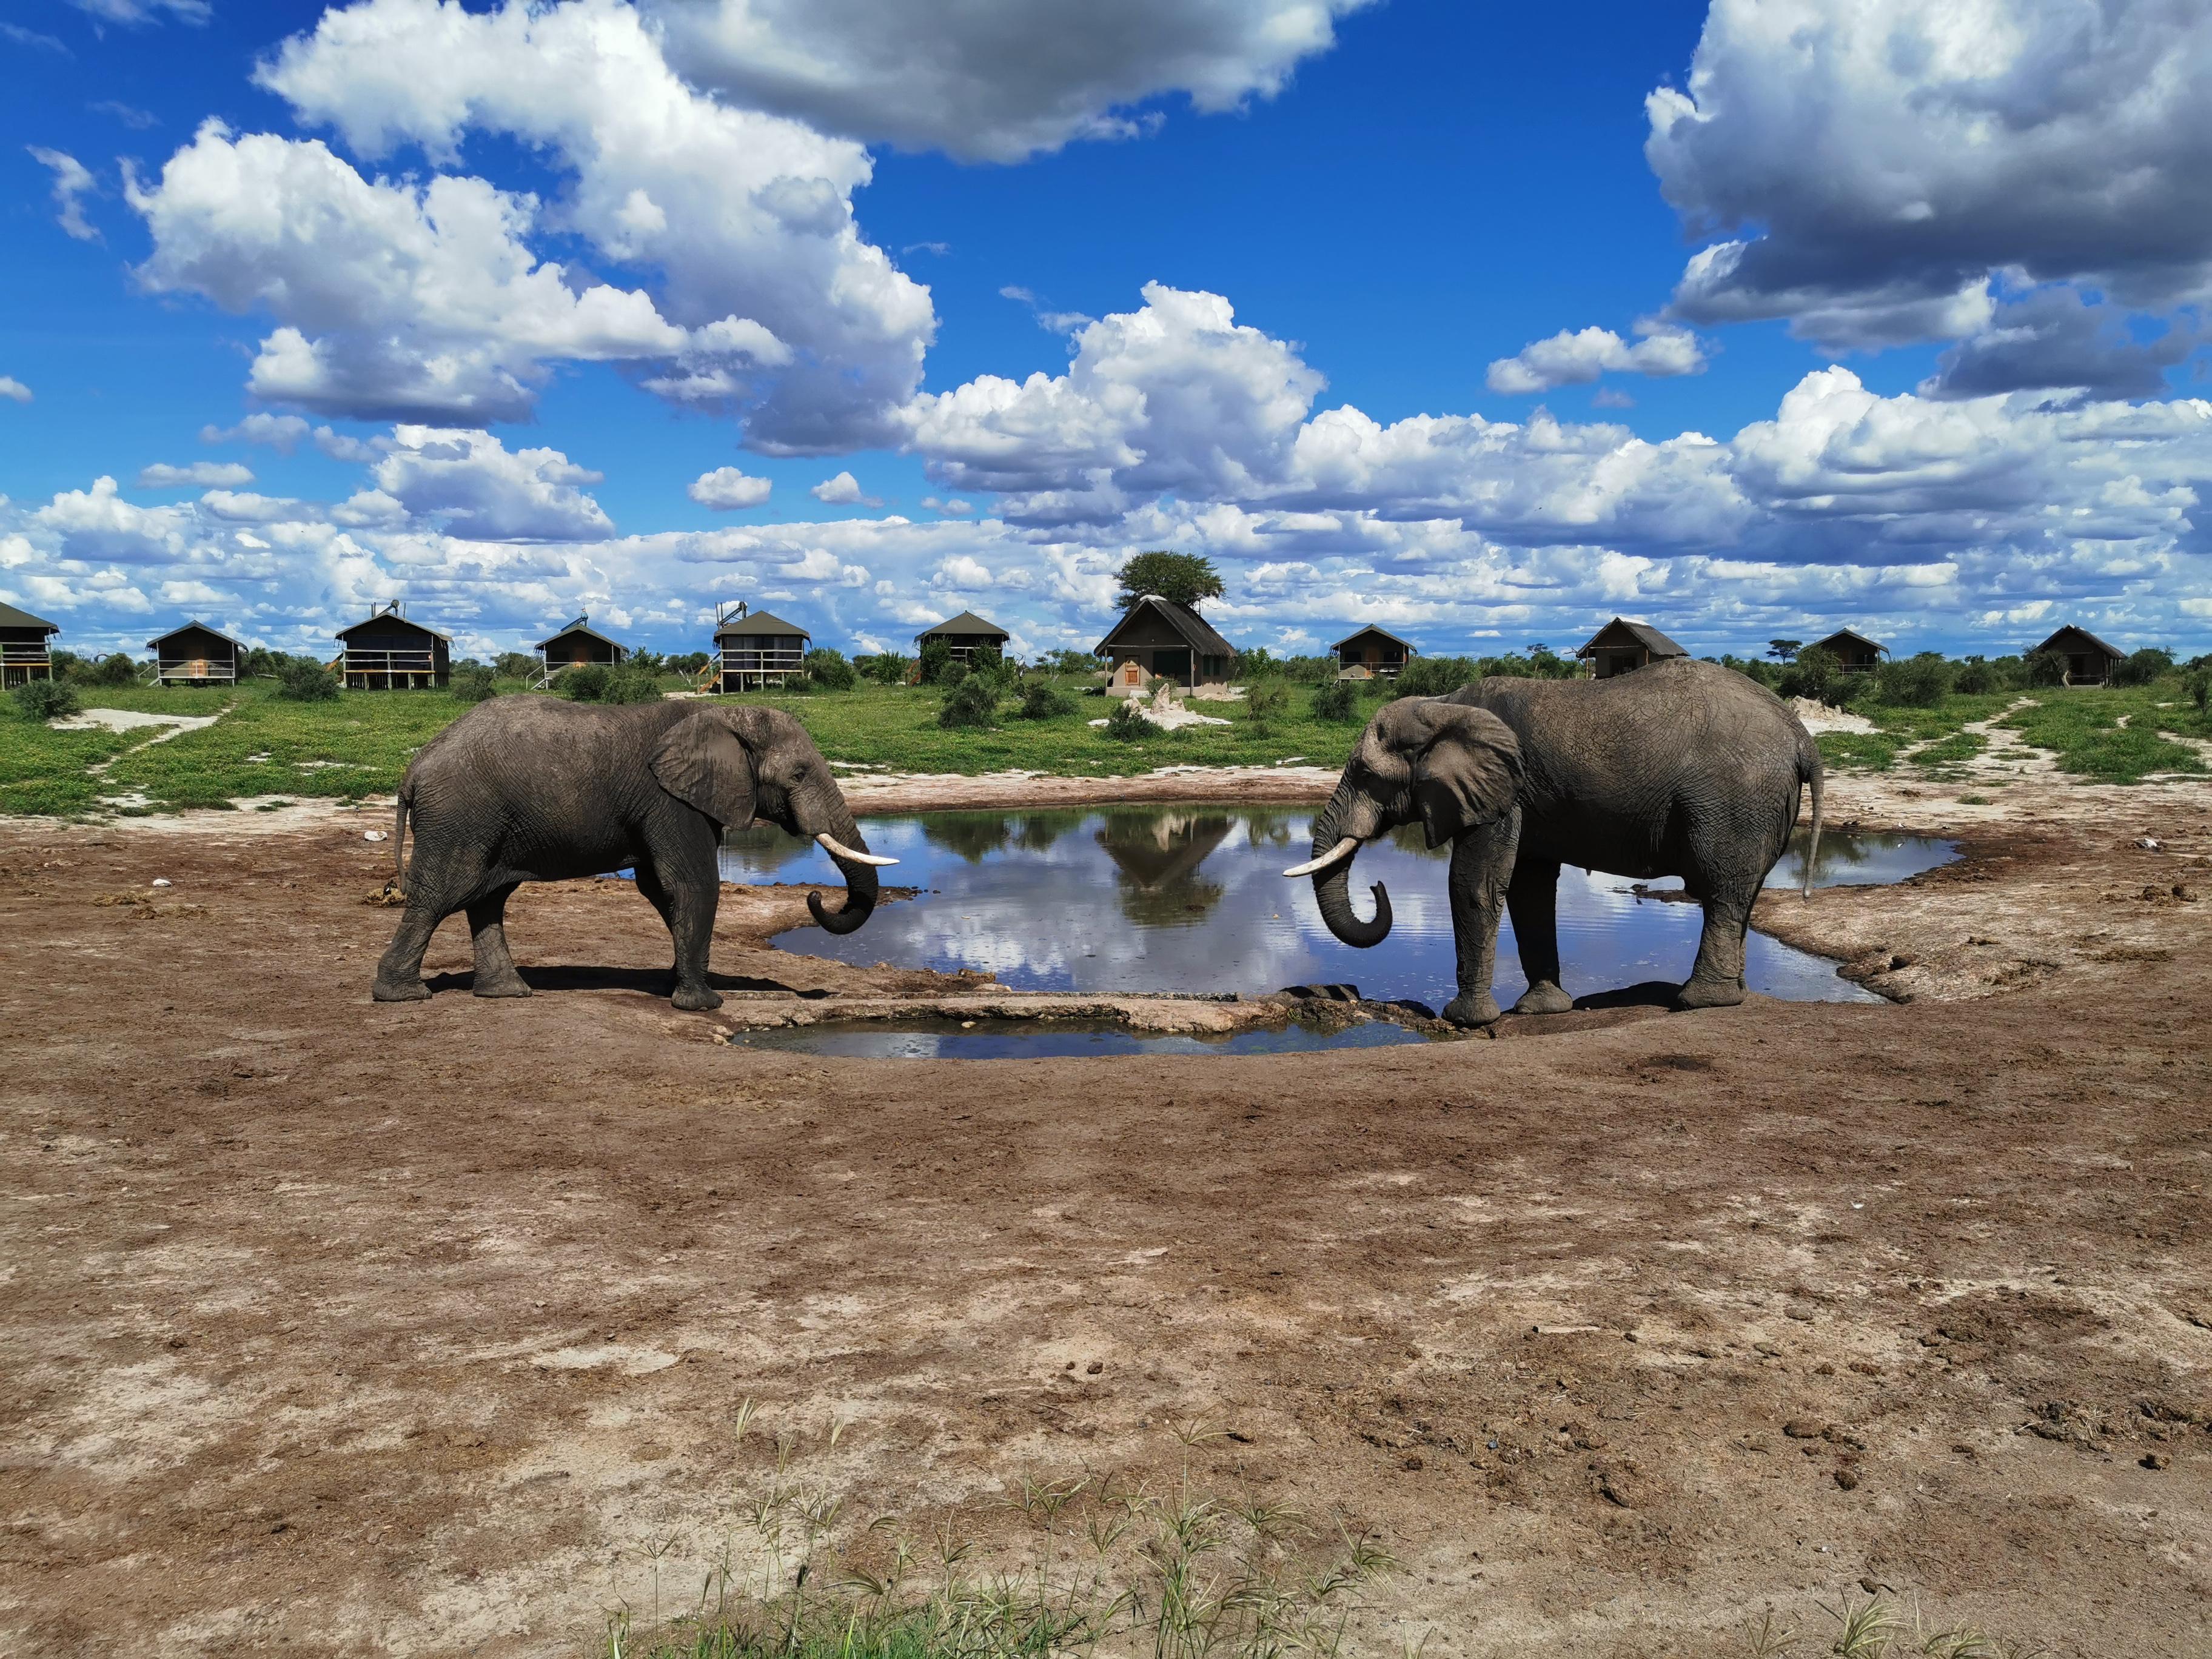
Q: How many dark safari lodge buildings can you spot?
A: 11